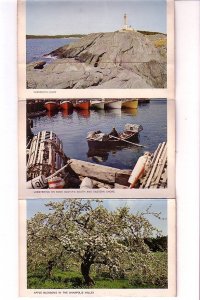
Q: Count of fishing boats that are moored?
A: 6